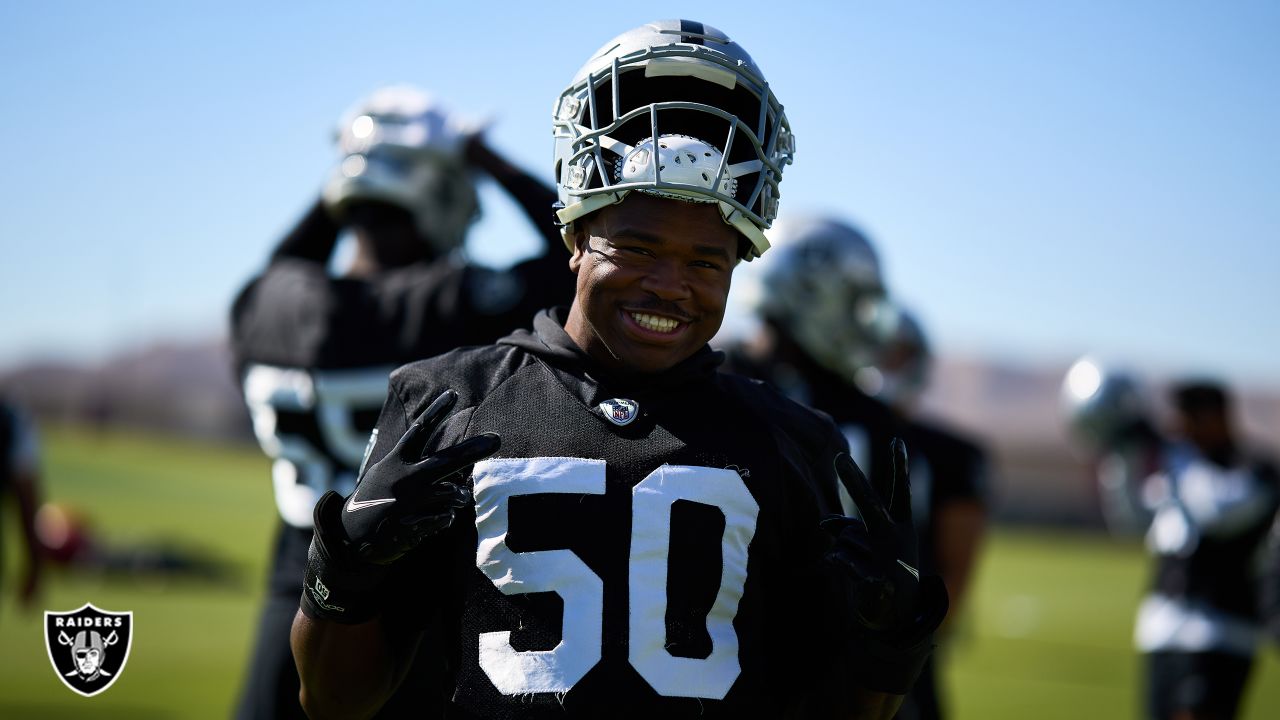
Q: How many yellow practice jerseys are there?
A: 0